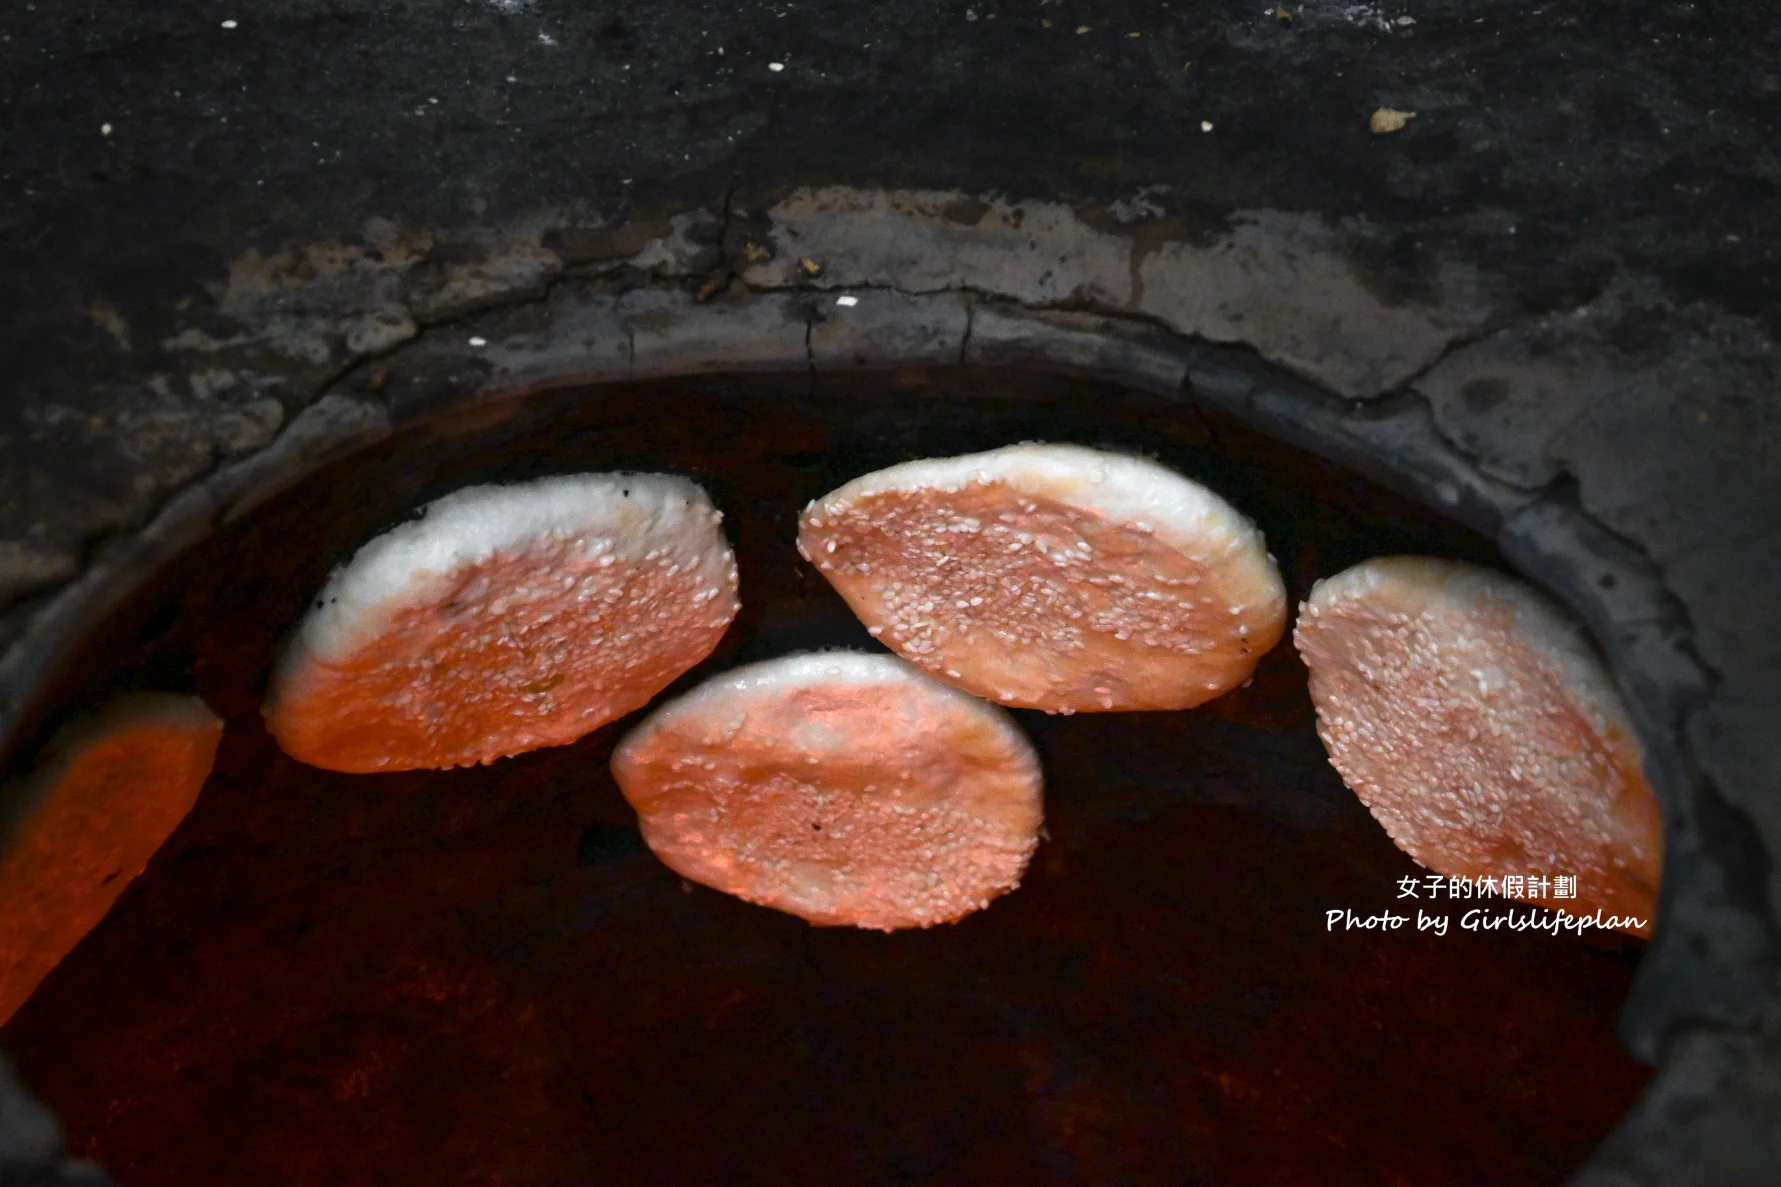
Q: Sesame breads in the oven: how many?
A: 5